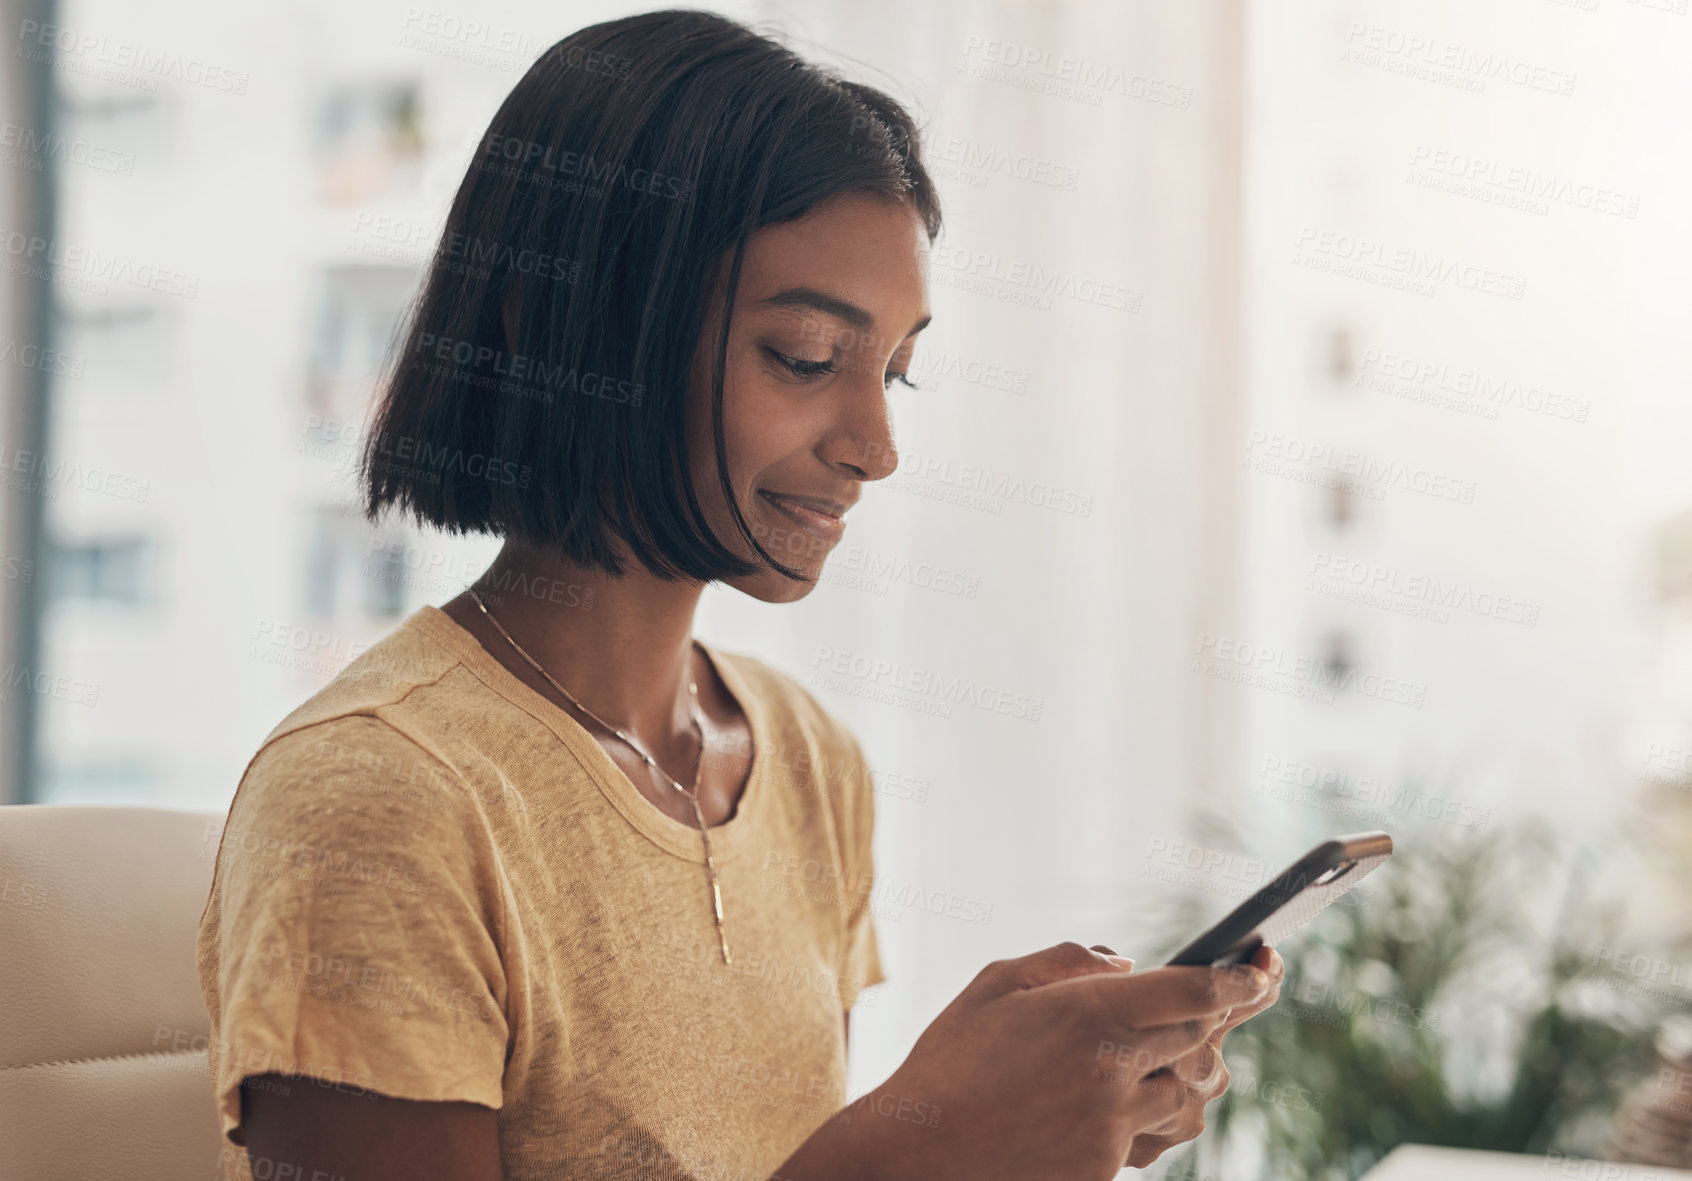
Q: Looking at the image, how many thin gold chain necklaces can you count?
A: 1